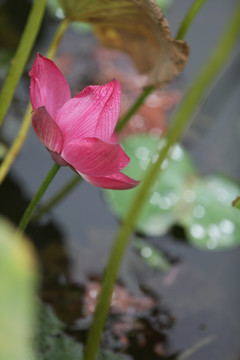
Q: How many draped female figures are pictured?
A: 0